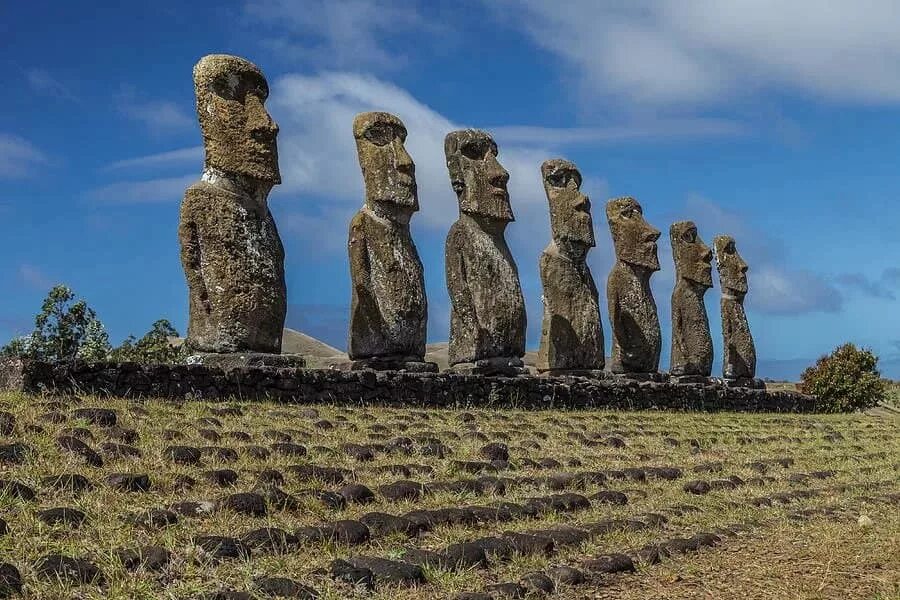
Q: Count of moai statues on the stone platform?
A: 7